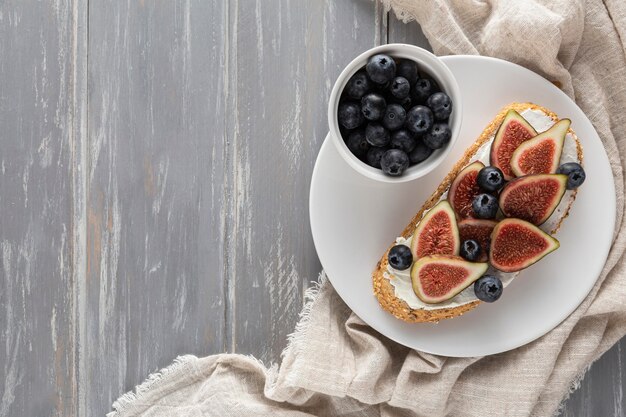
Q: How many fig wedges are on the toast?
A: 8